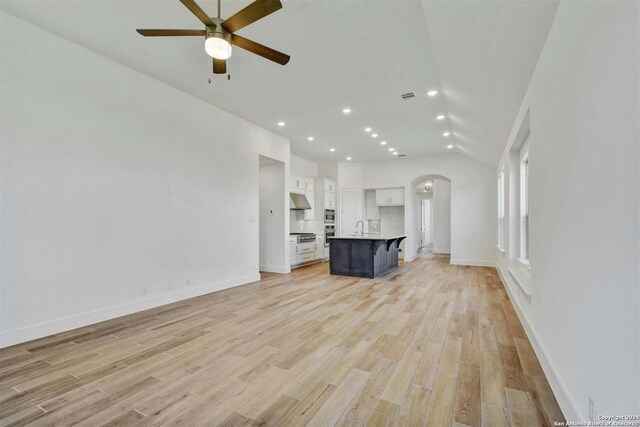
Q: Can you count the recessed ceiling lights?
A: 14